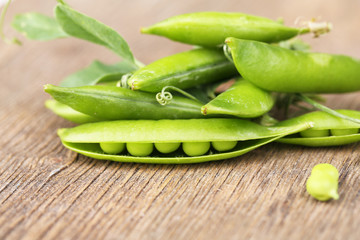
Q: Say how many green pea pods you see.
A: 8